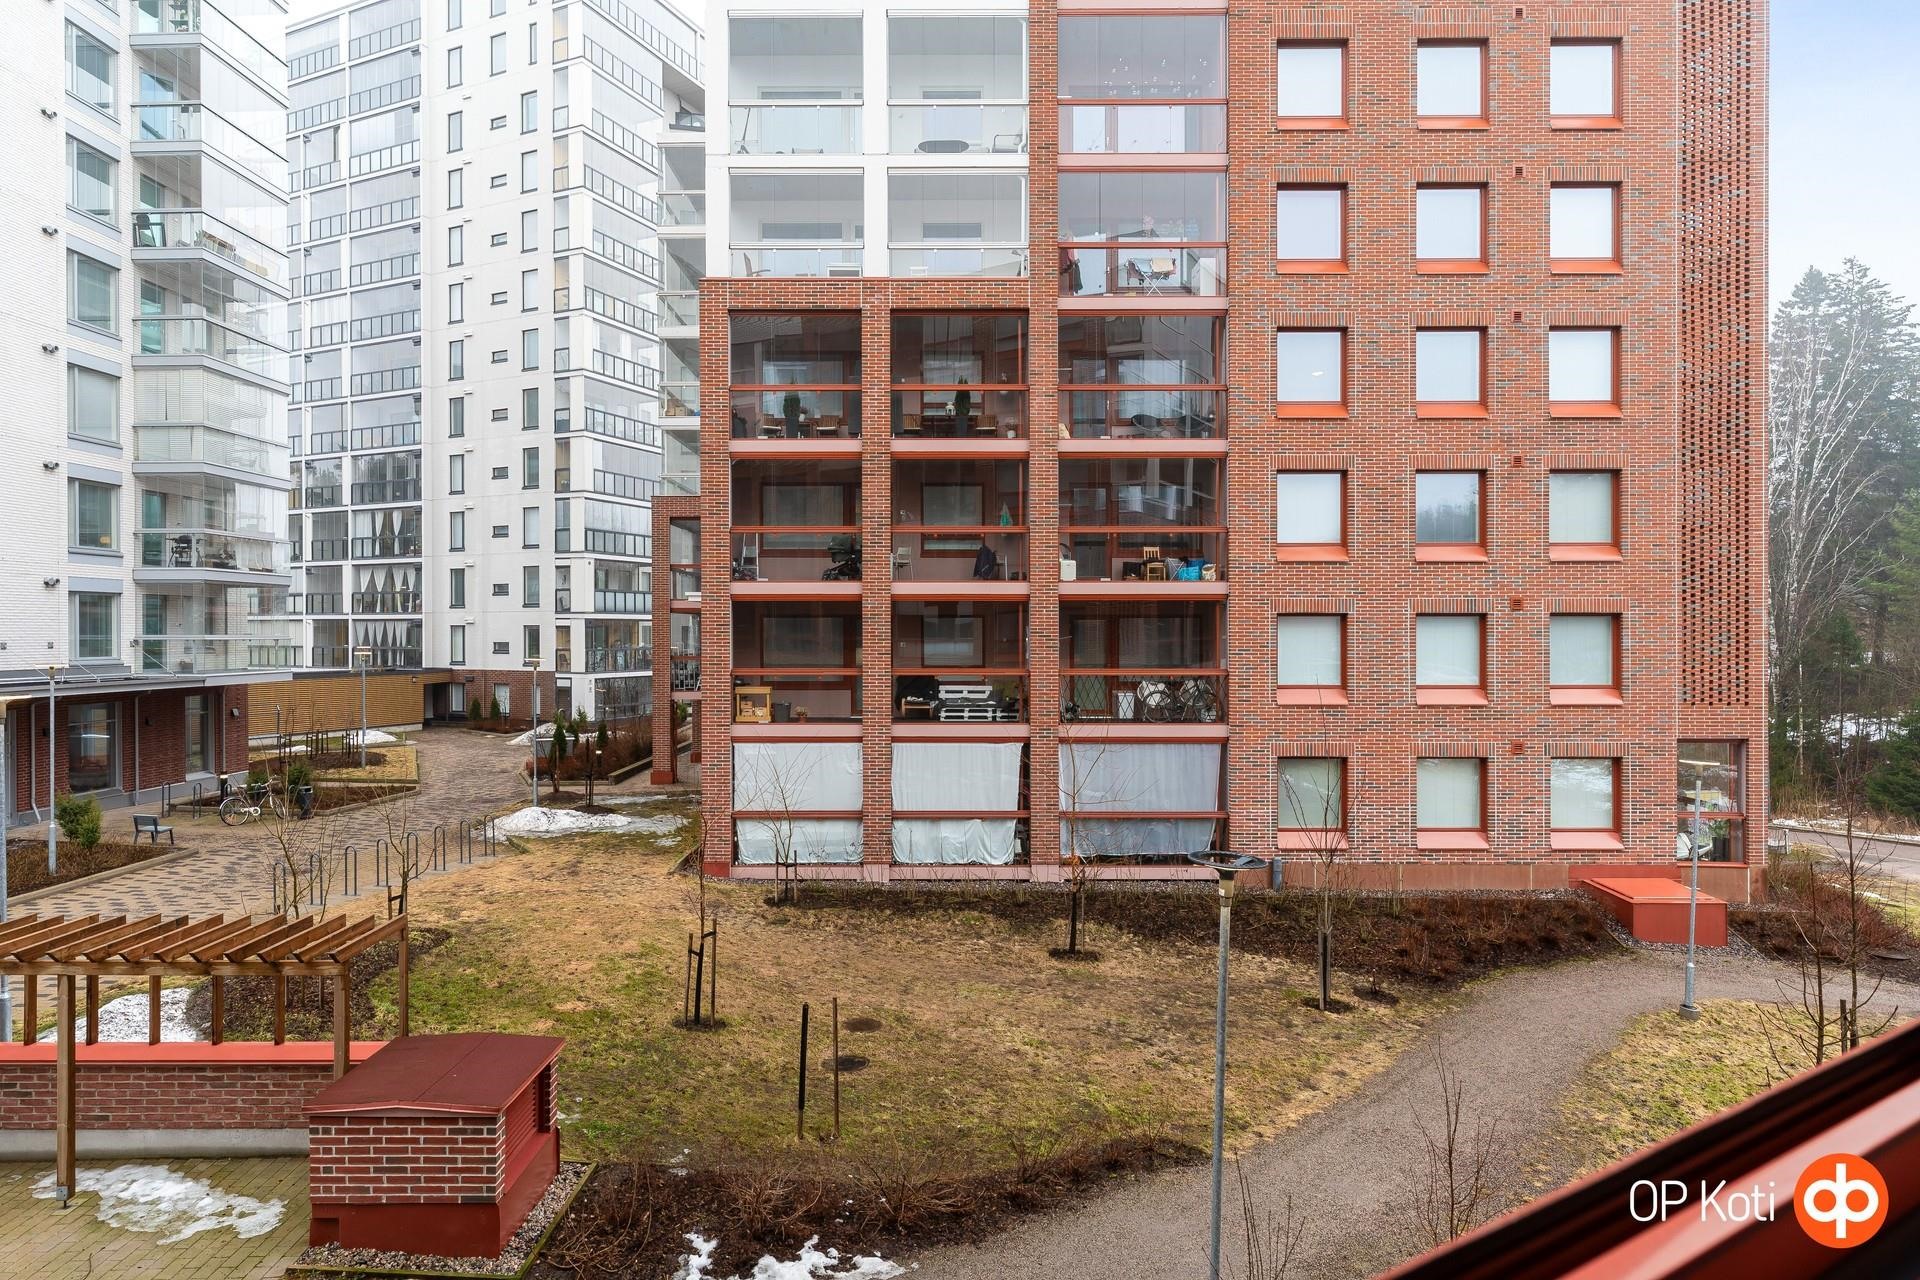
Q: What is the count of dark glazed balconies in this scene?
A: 9